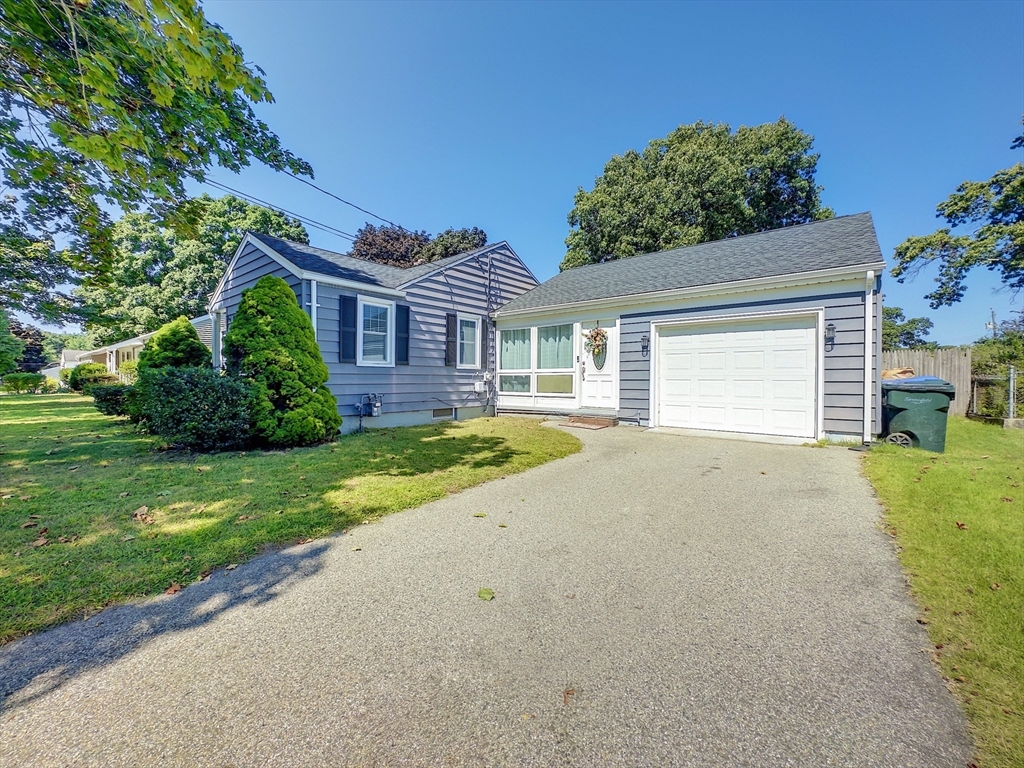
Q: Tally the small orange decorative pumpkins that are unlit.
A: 0